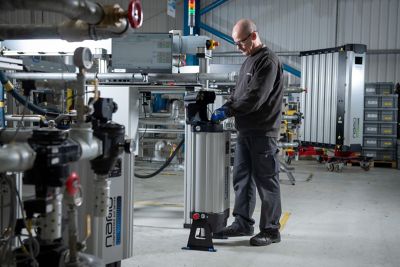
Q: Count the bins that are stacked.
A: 6